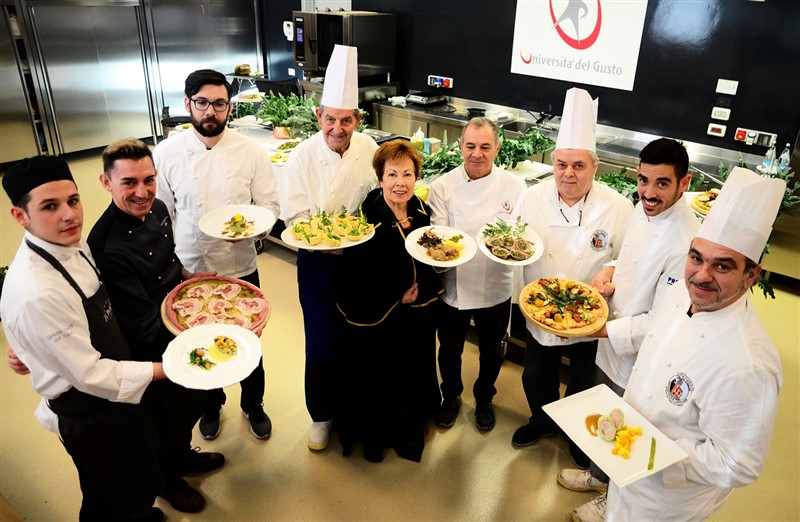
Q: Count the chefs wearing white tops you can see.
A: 7